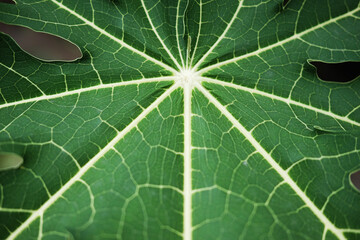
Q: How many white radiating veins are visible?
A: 11